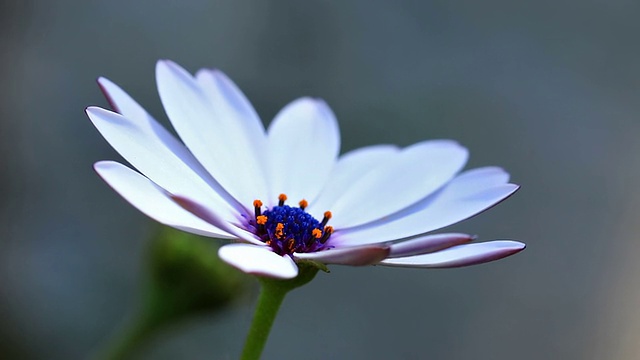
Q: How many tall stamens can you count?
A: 7